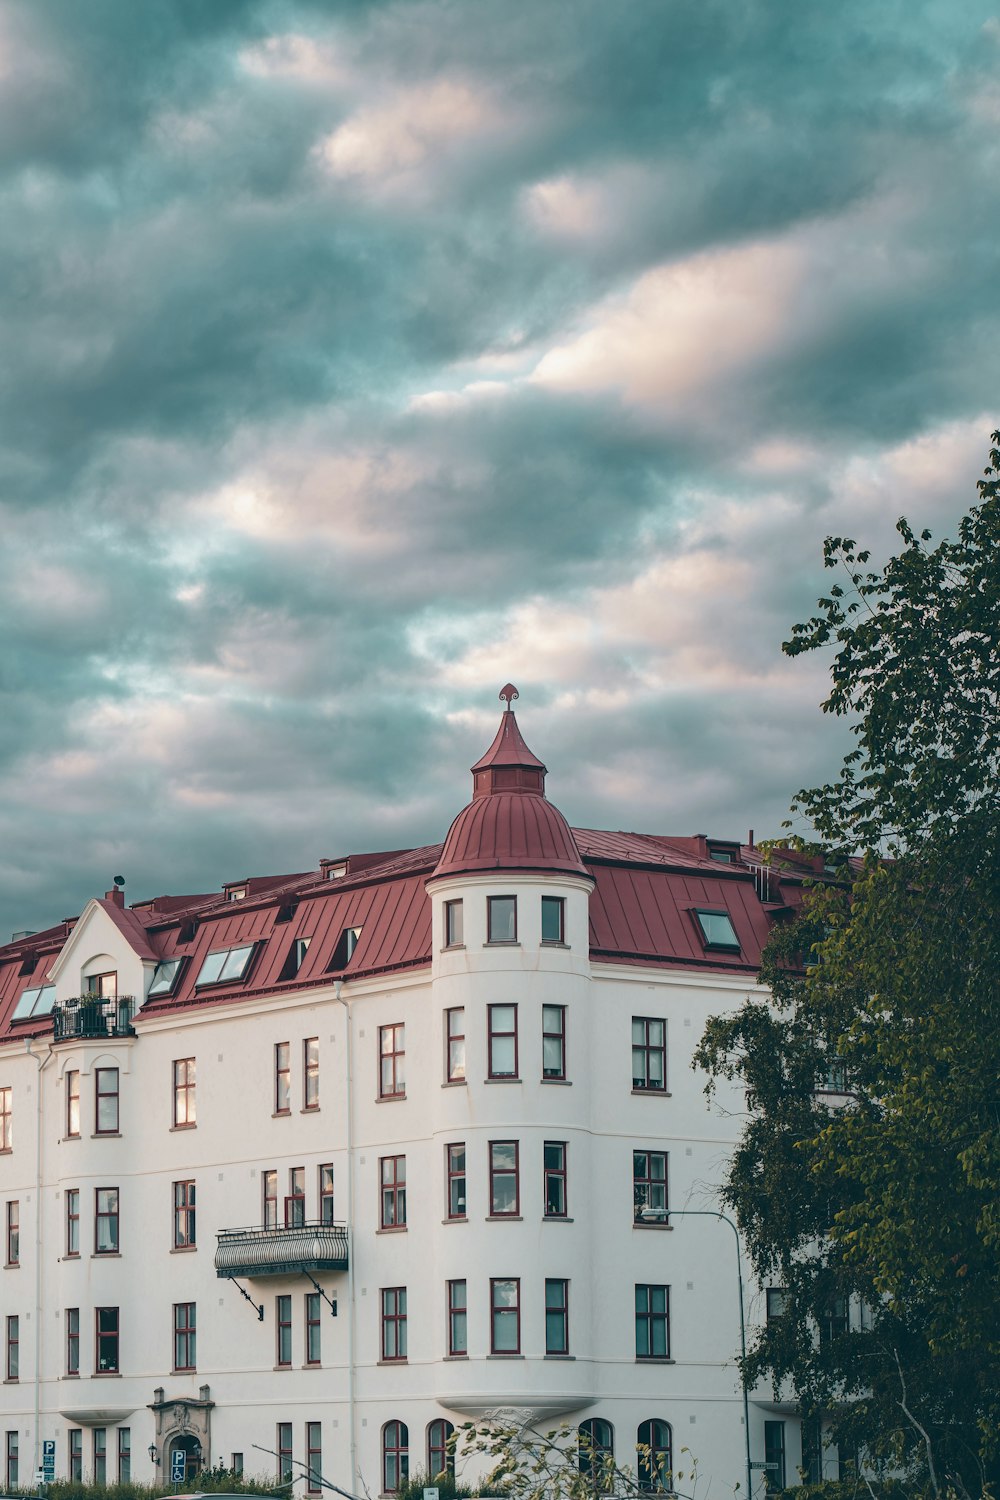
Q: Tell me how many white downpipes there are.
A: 2